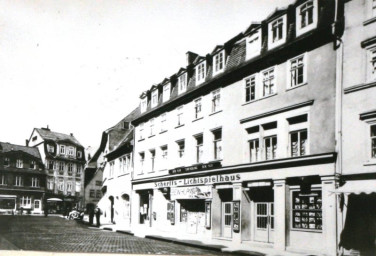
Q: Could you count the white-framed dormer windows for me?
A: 9